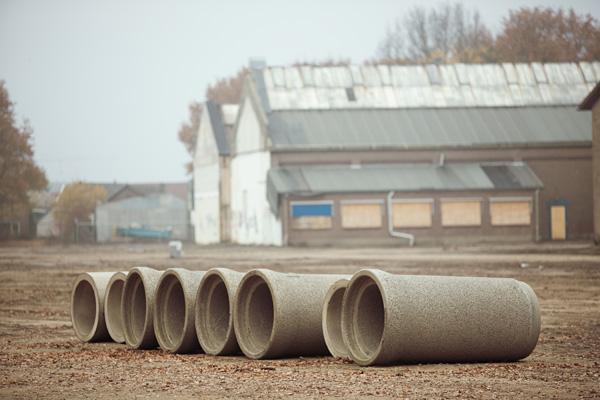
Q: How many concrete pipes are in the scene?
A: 8